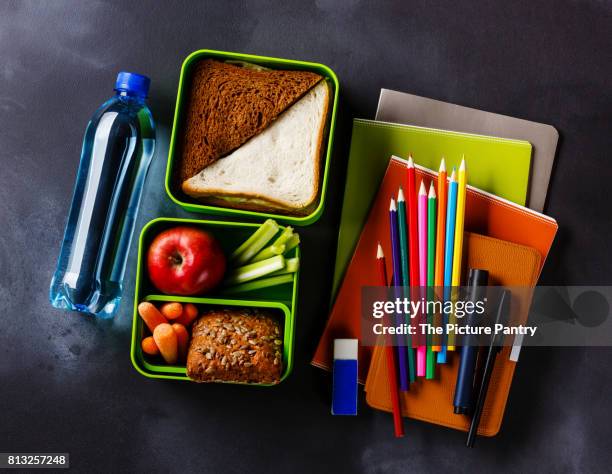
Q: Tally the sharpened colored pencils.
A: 9